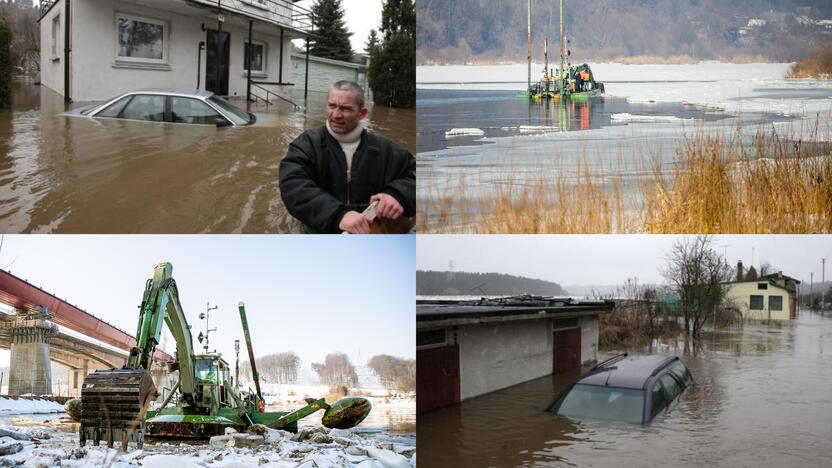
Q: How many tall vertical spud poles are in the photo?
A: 2